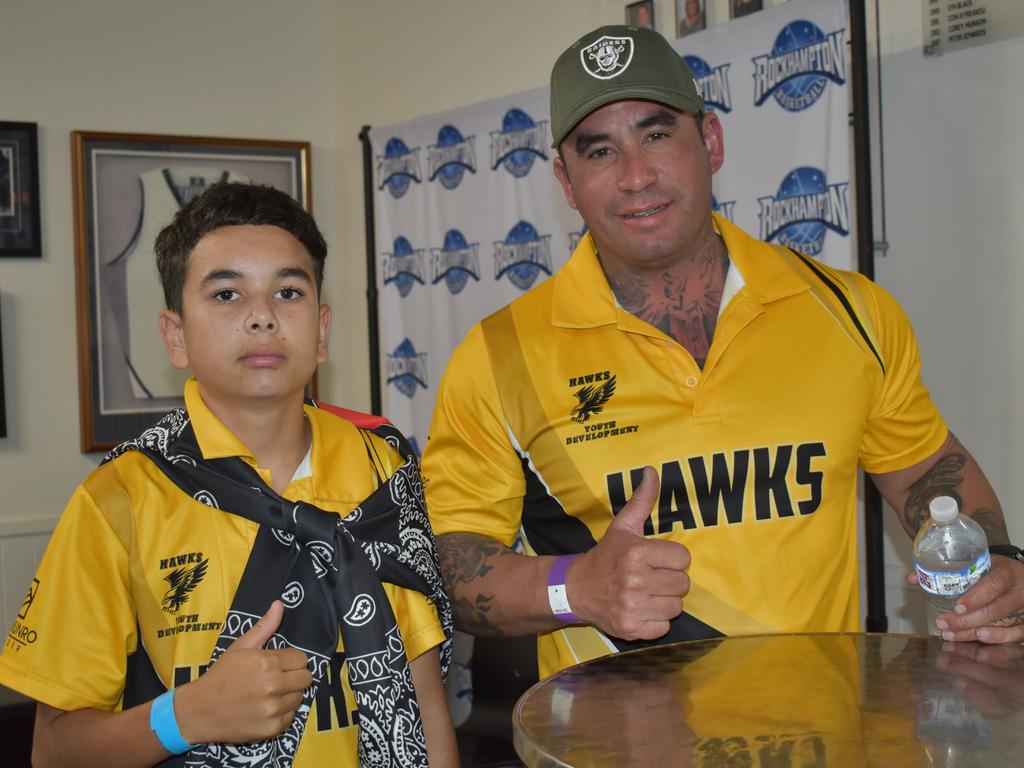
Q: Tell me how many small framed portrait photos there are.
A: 3